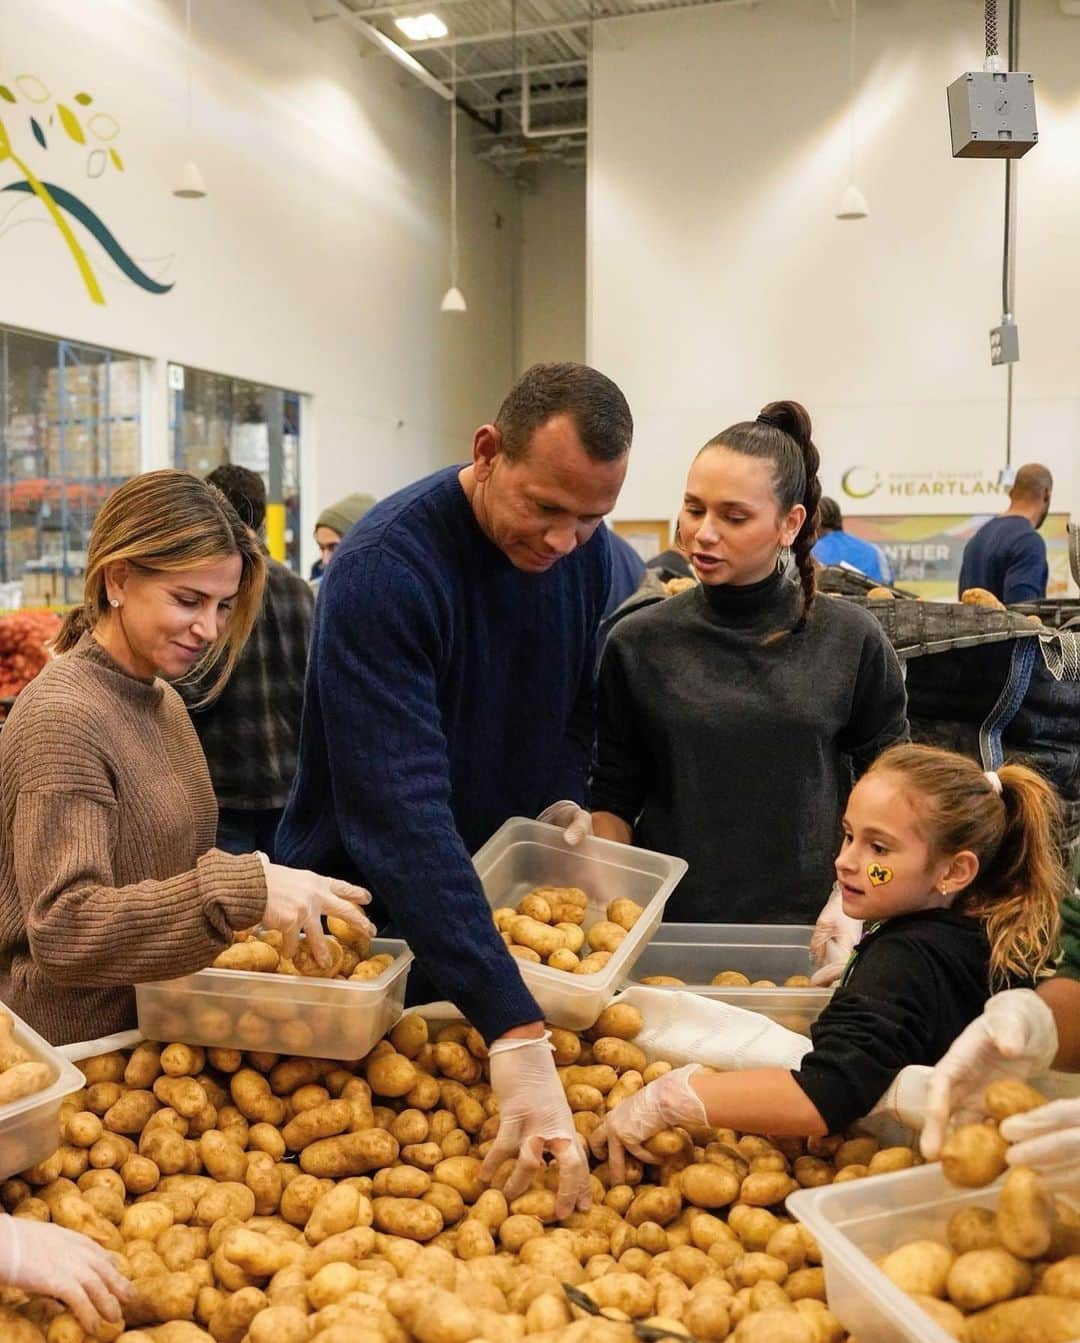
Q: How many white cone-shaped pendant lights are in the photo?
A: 3